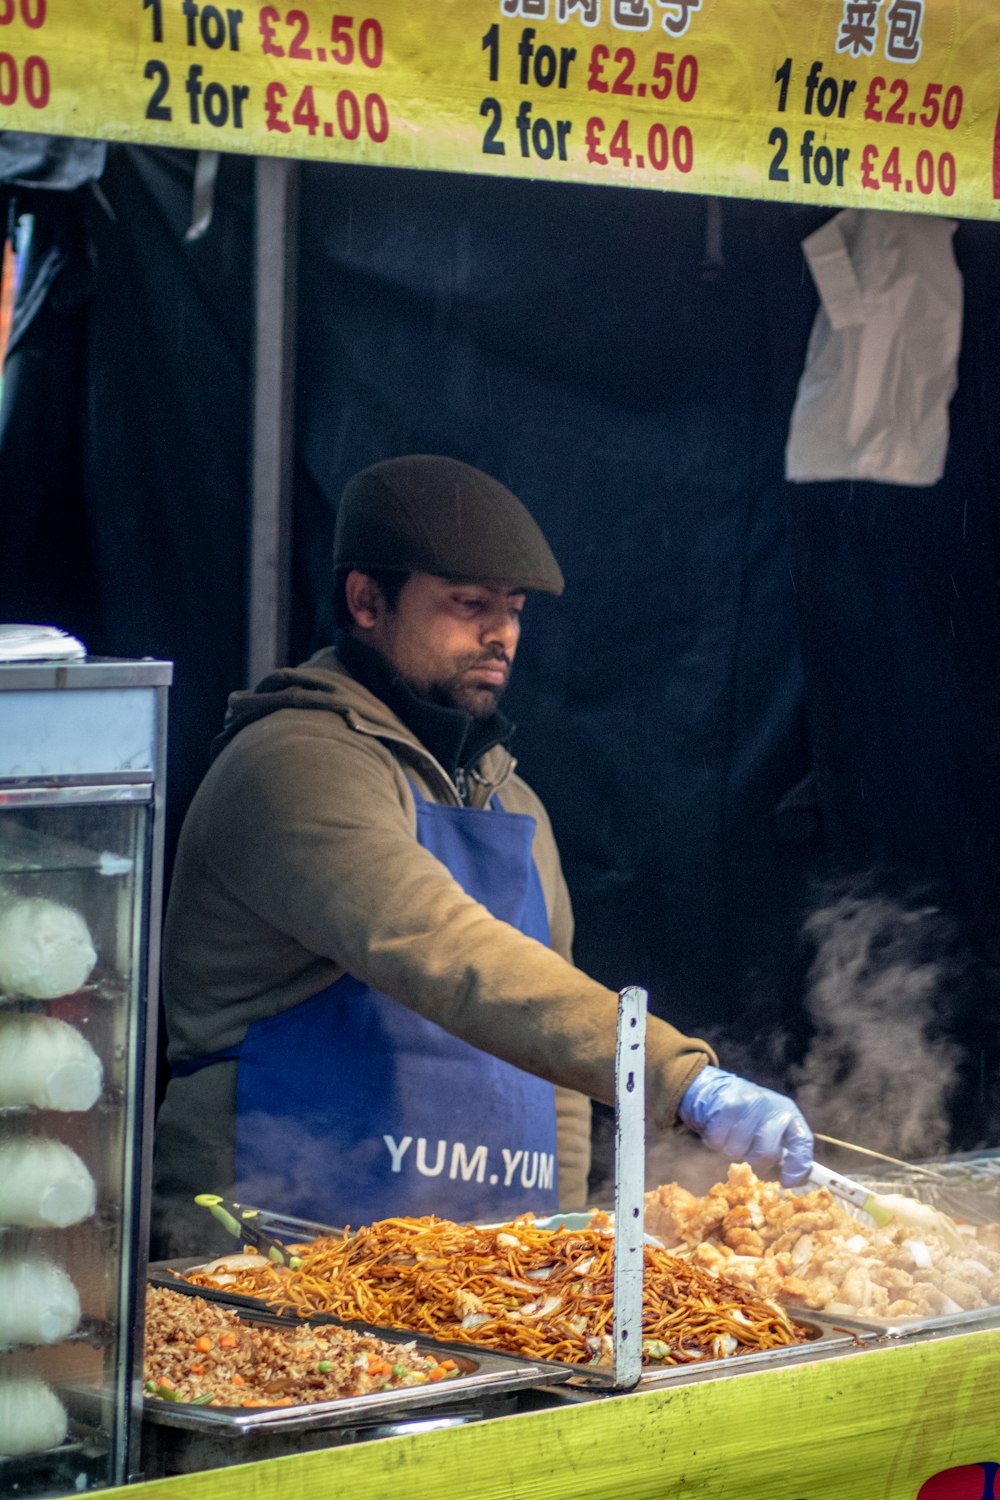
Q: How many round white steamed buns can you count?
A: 5